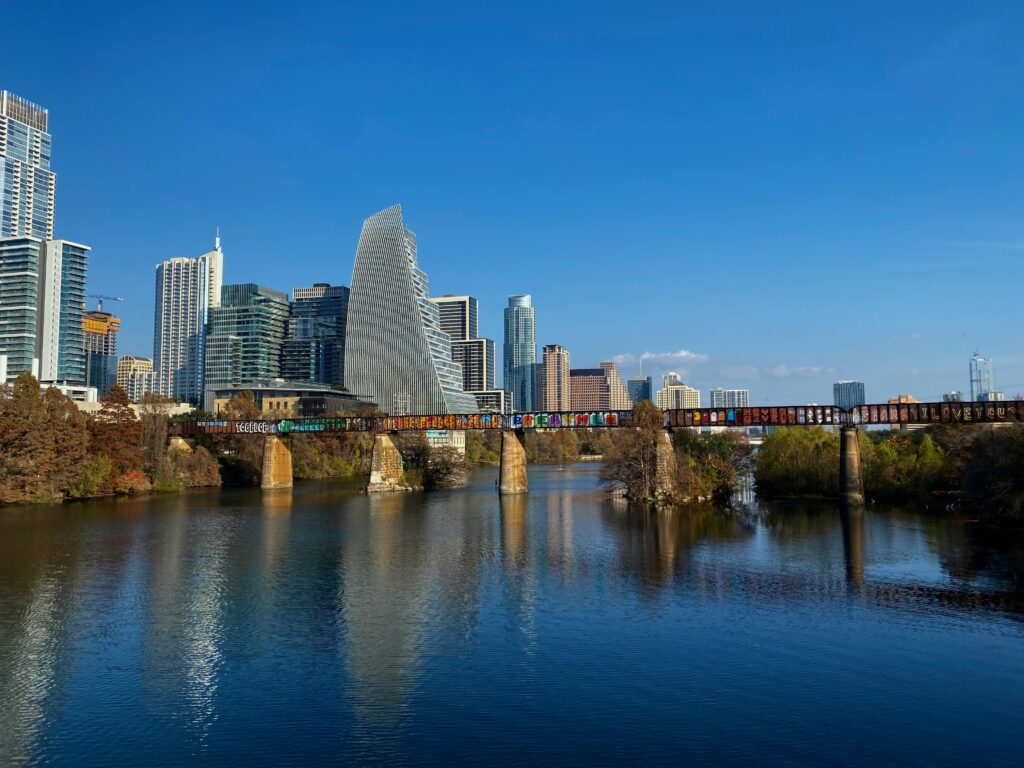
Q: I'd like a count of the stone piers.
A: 5